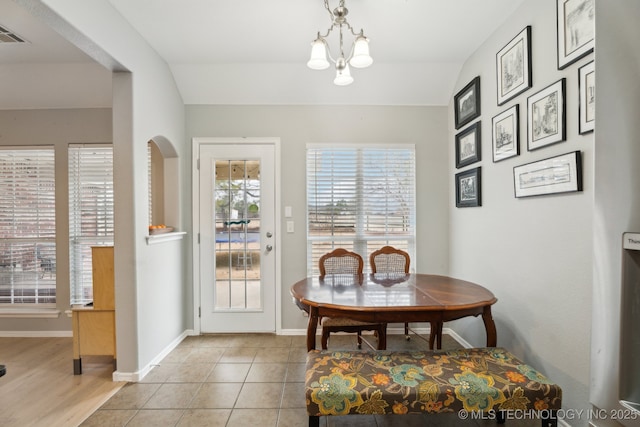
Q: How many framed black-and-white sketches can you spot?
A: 9